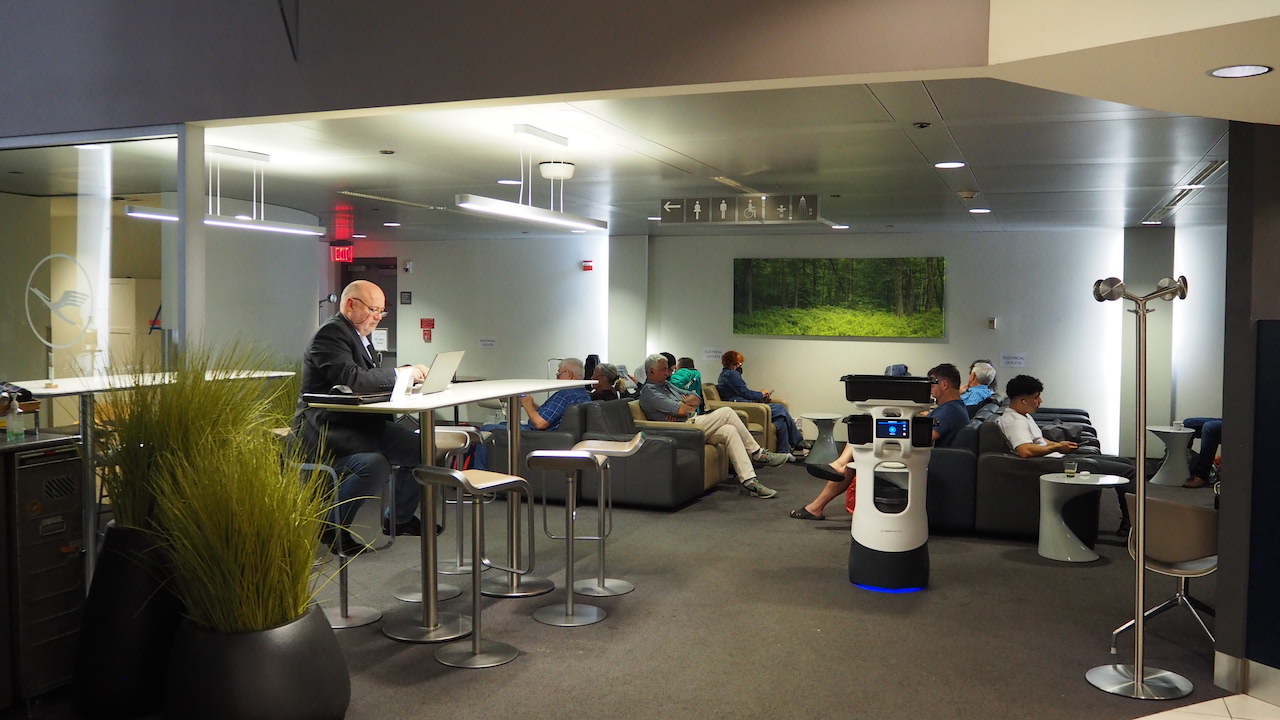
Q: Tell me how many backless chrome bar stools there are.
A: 6